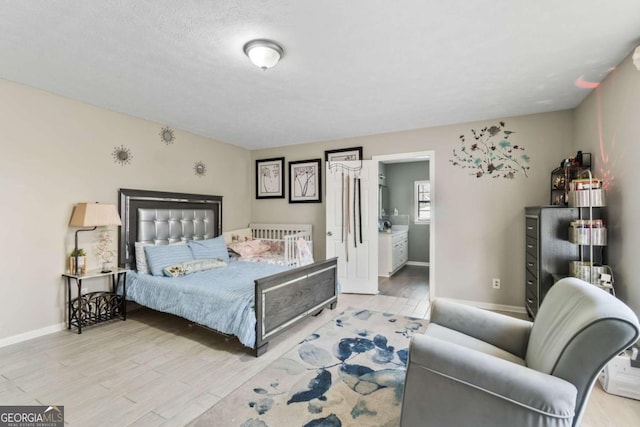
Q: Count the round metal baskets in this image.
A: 3